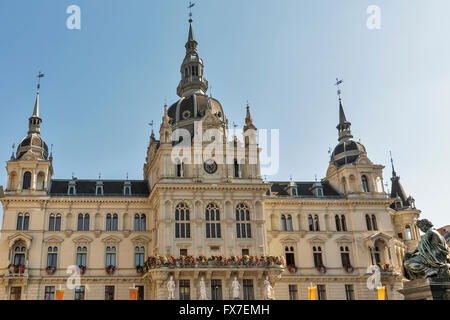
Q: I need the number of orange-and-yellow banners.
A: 4